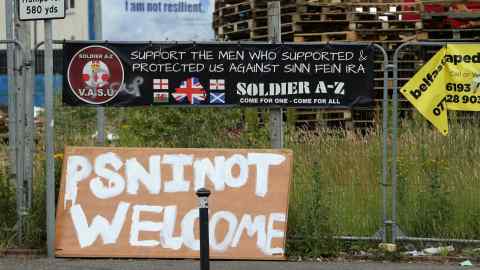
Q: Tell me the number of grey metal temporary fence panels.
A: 3